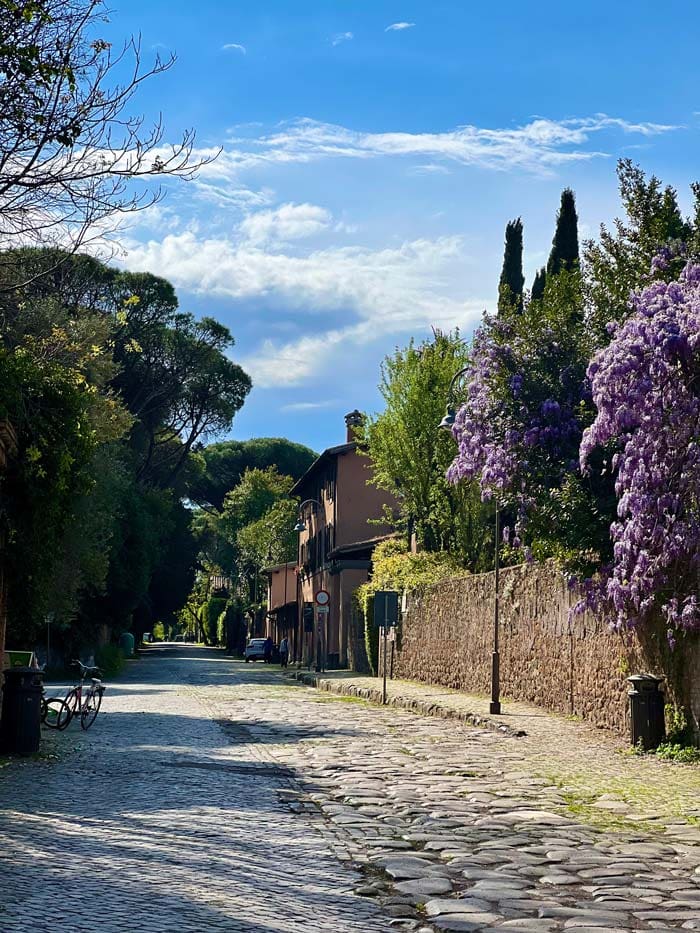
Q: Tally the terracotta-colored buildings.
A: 2